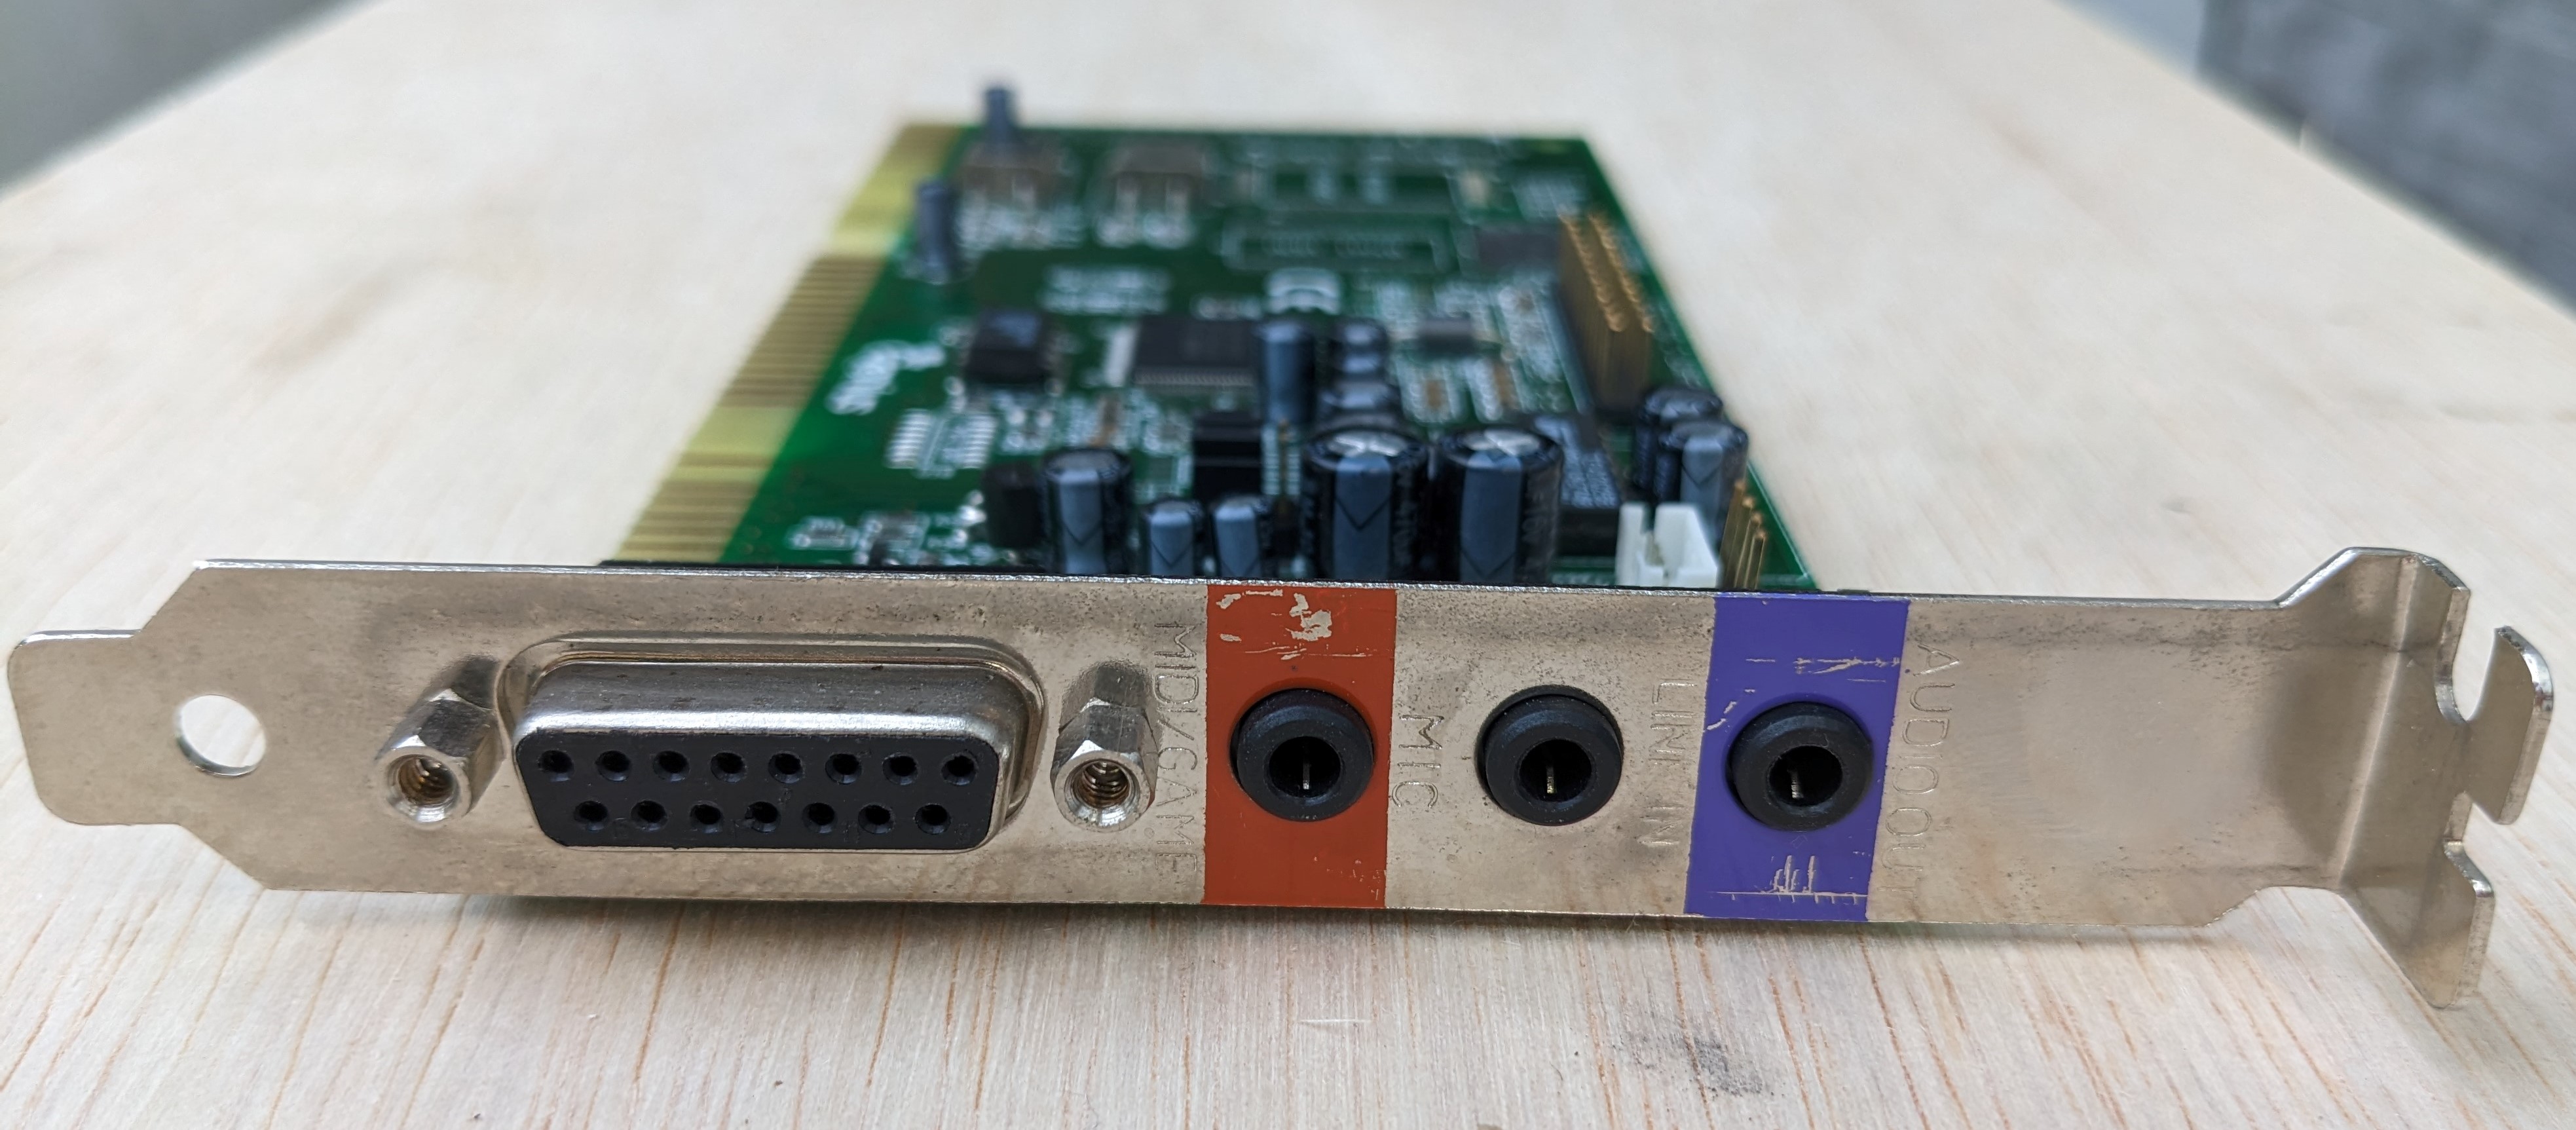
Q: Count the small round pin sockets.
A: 15